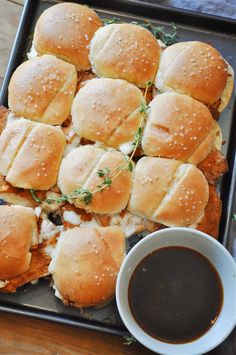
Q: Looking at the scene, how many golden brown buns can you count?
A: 11